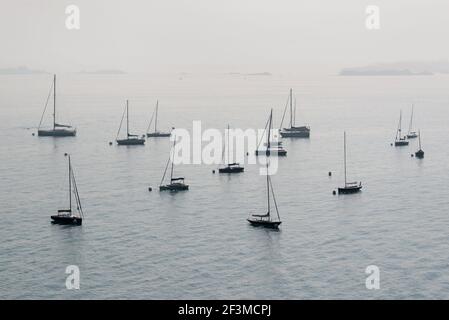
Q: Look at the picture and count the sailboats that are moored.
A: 13